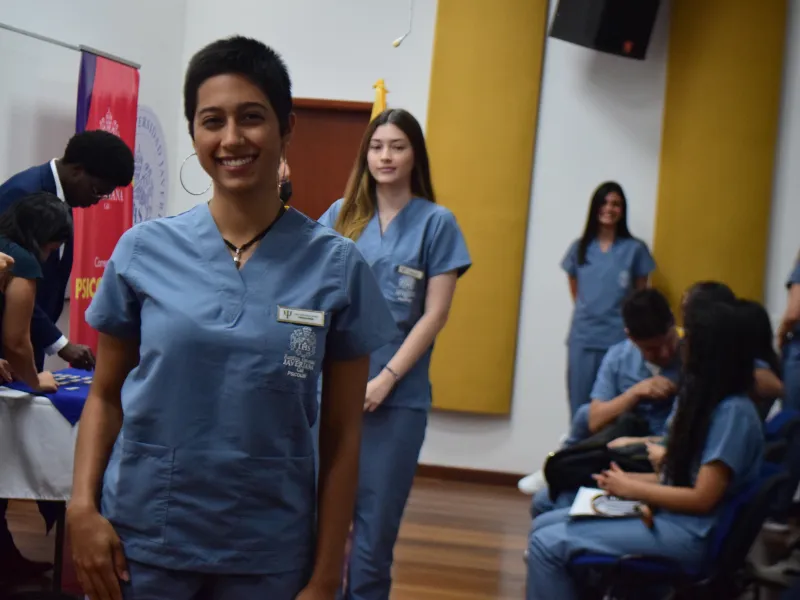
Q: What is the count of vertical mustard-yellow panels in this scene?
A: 2